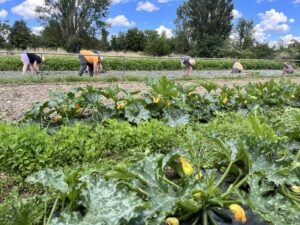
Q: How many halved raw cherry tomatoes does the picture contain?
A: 0